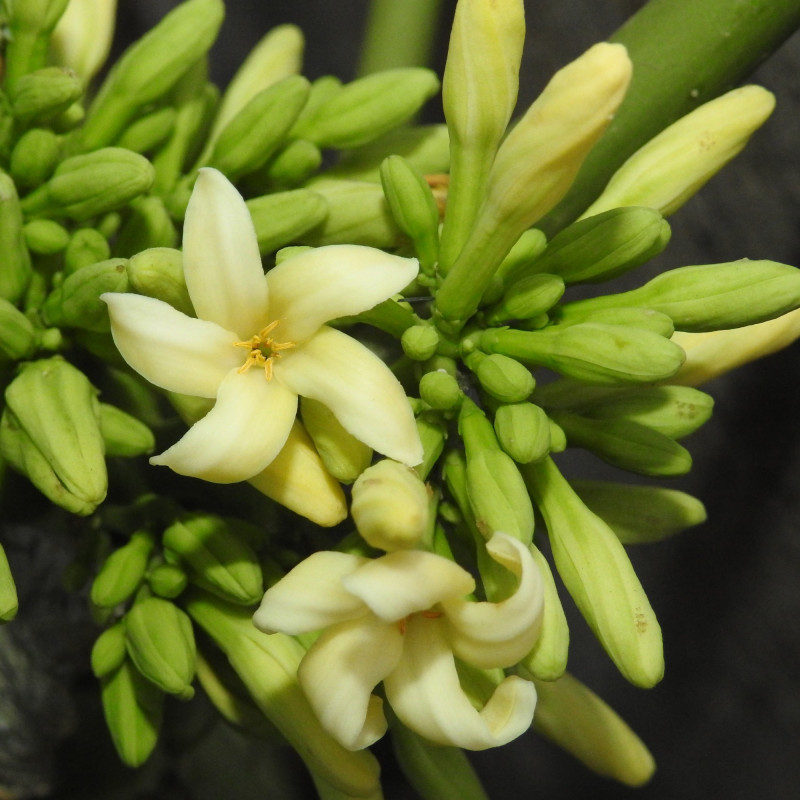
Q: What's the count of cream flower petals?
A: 10